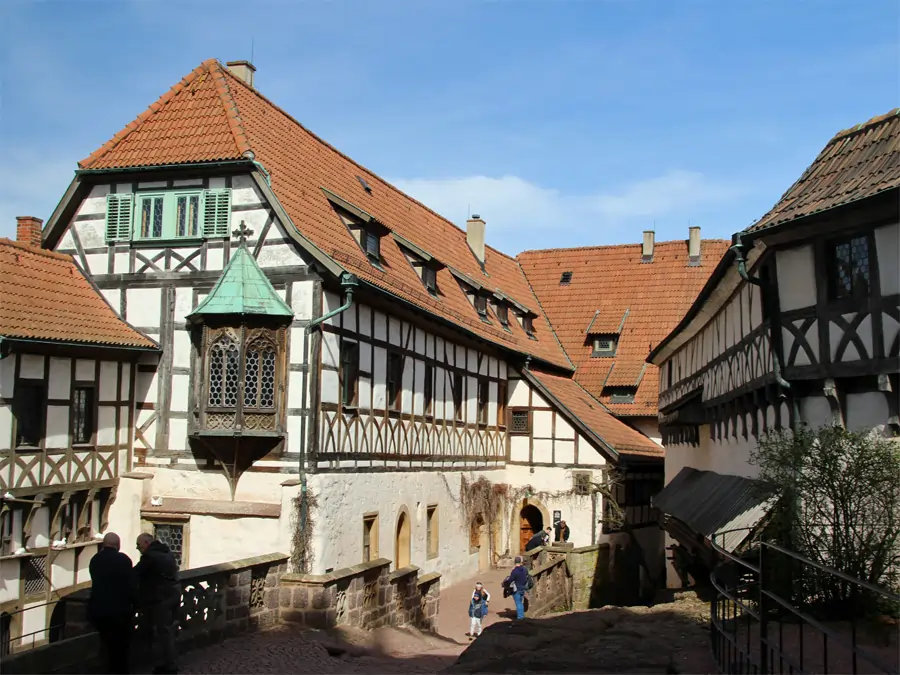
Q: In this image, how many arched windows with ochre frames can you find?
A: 1